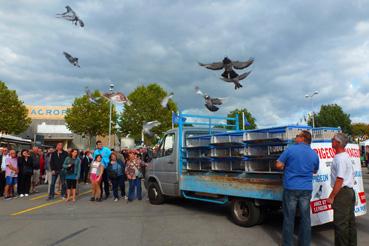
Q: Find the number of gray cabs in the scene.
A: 1